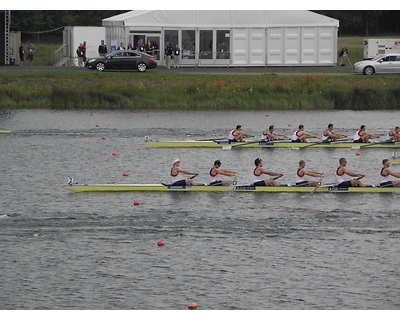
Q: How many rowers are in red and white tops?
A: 12